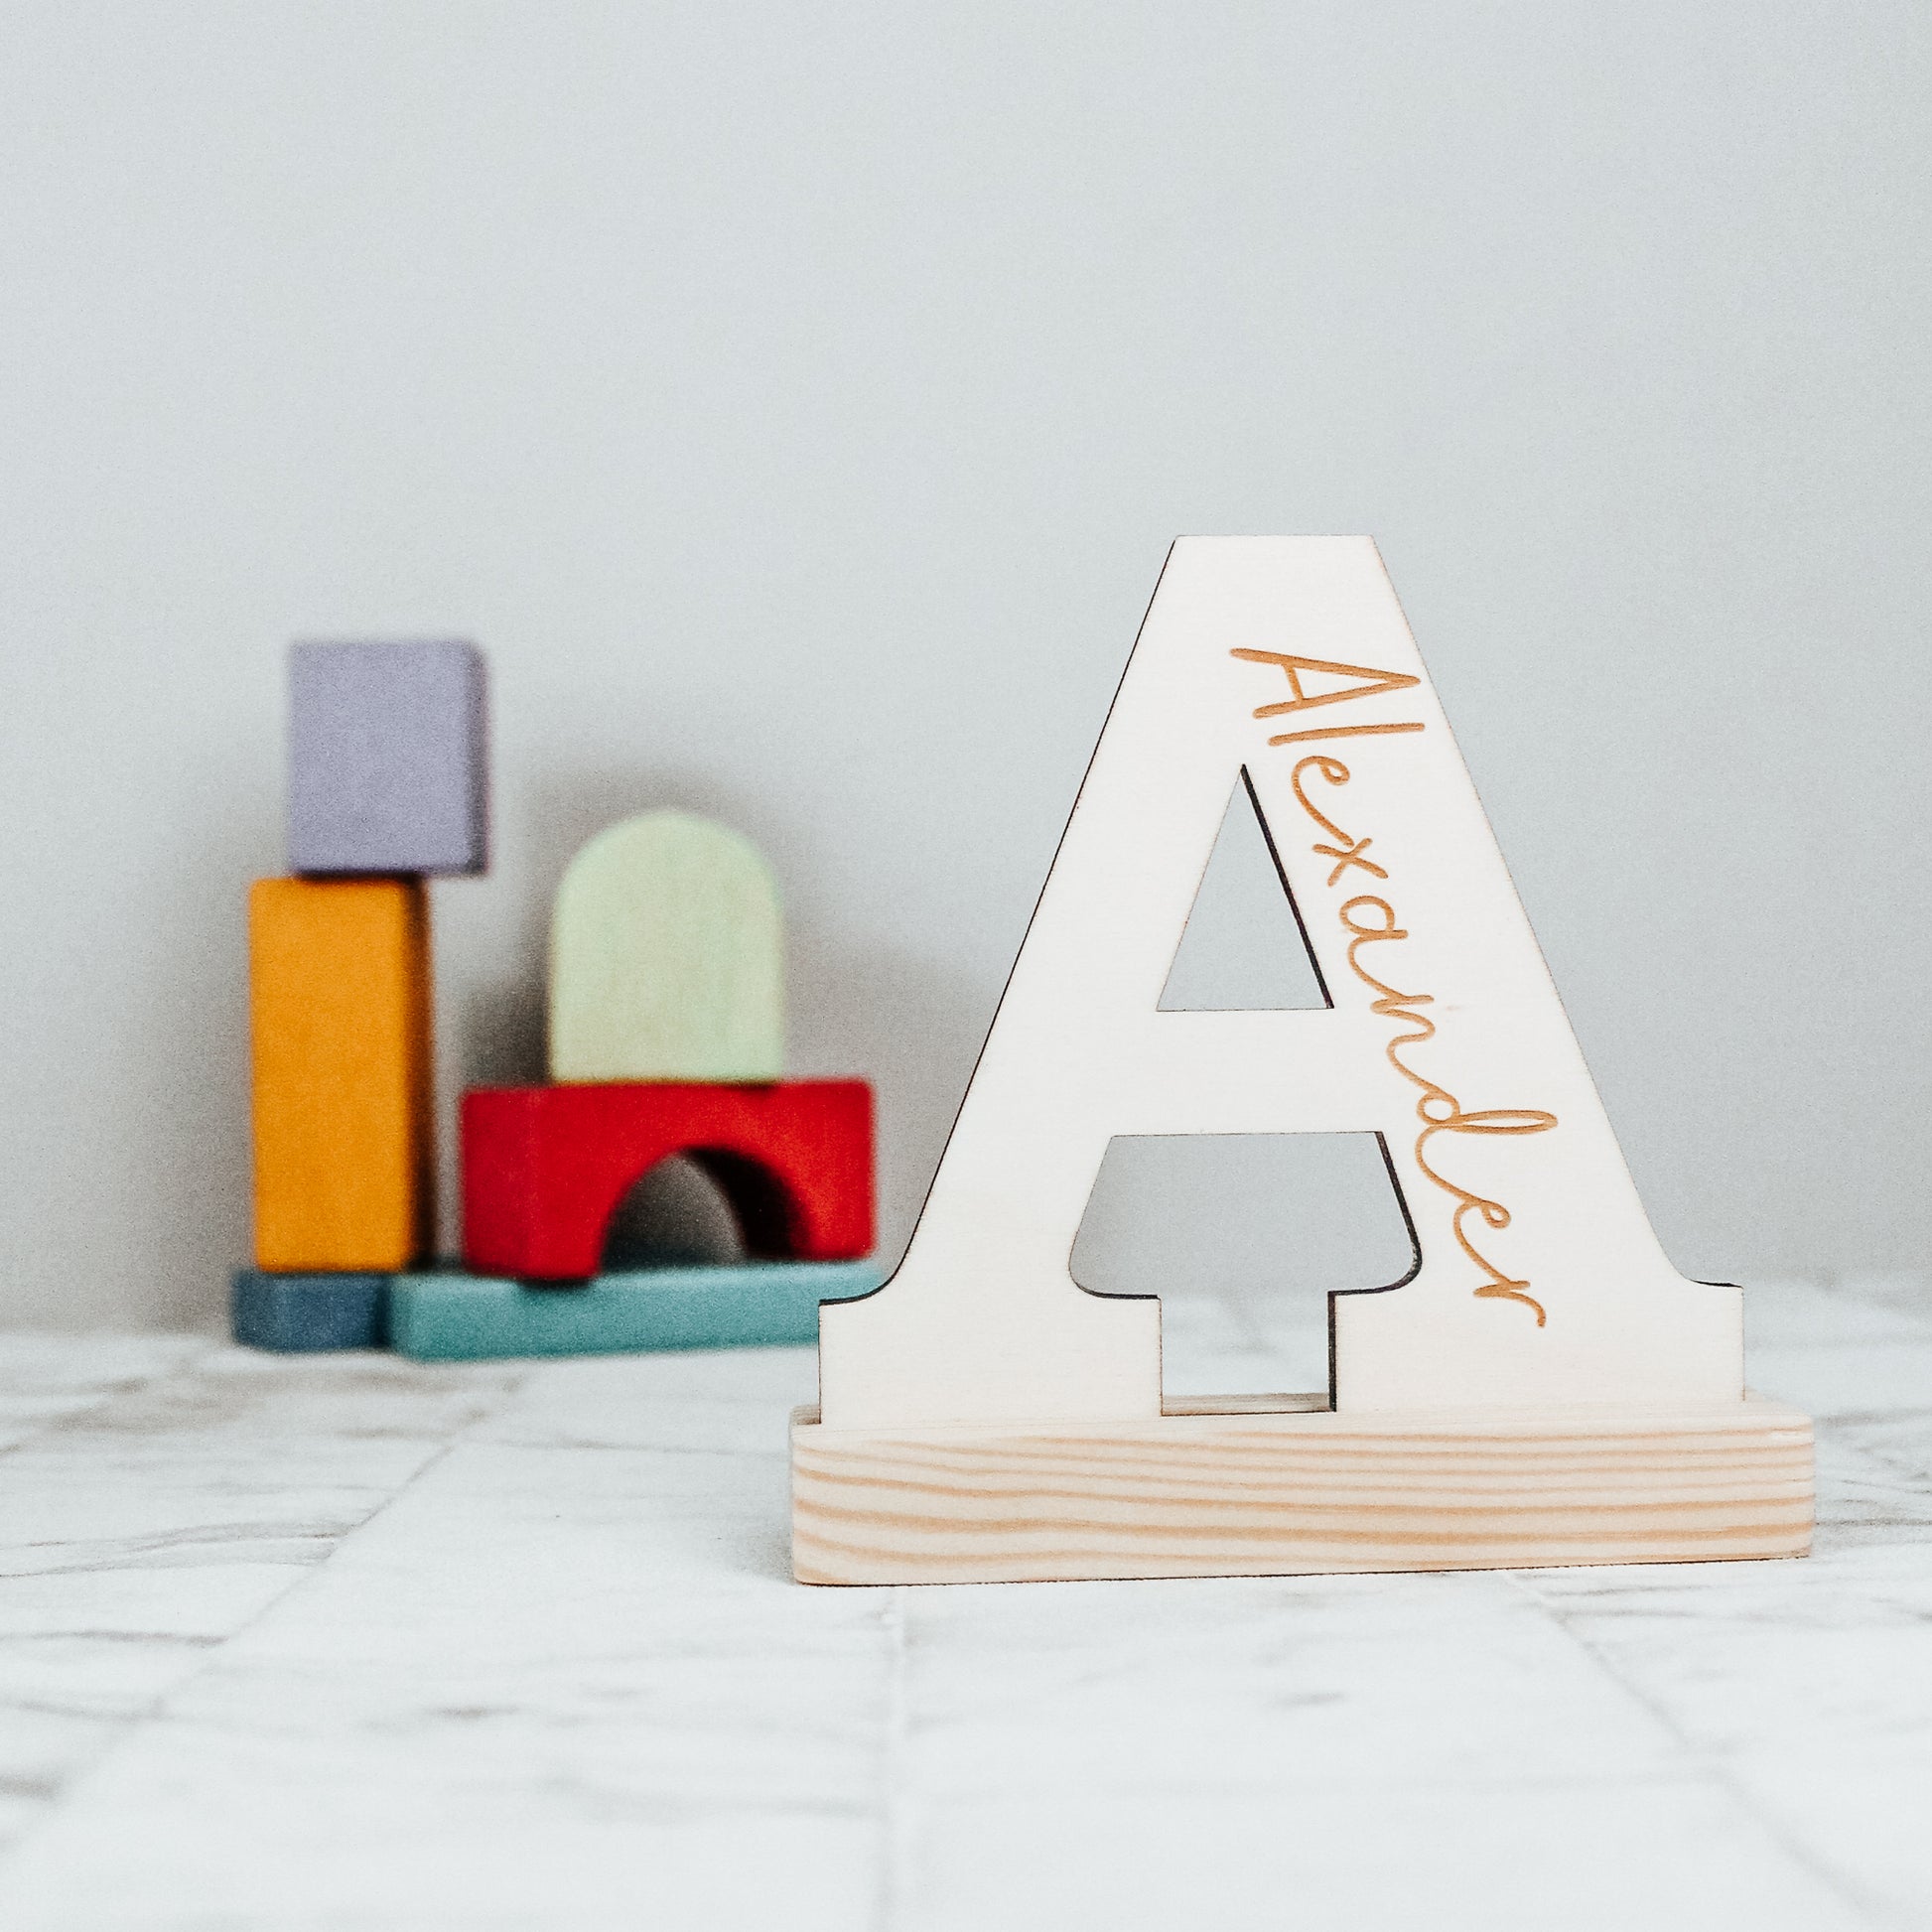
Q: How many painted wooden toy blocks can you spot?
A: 6